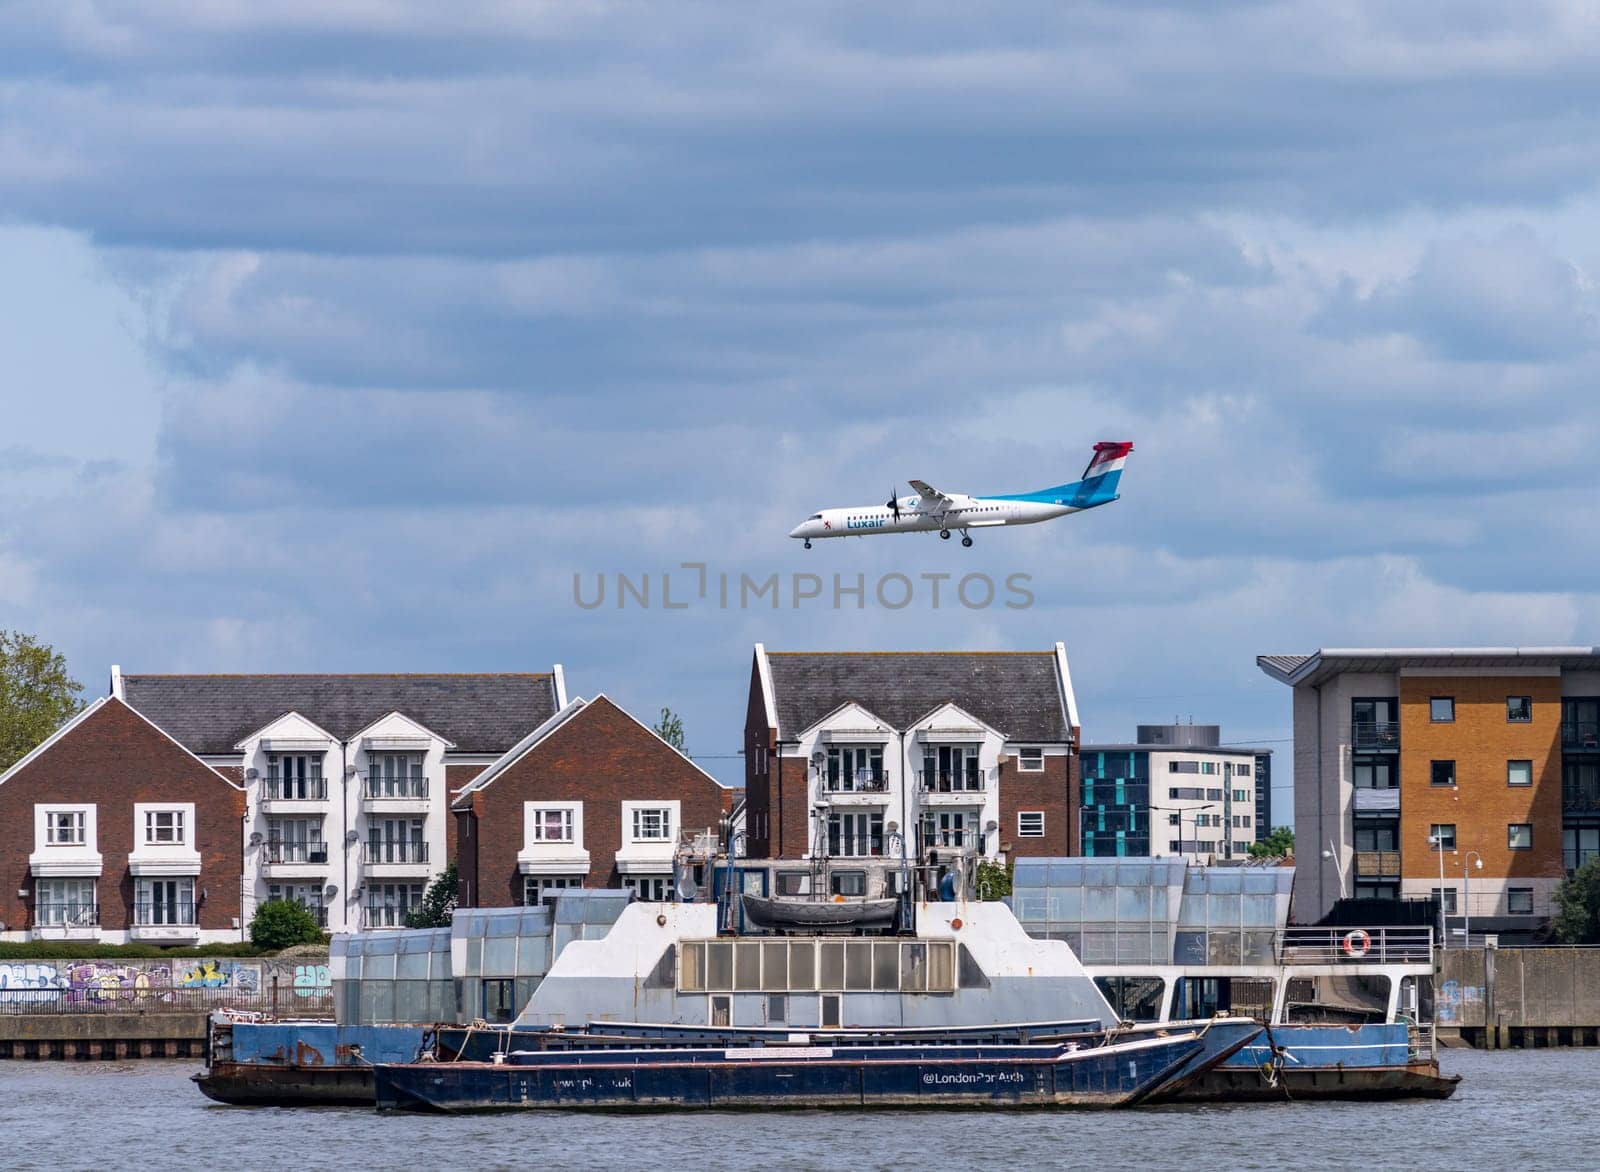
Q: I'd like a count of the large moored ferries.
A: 1